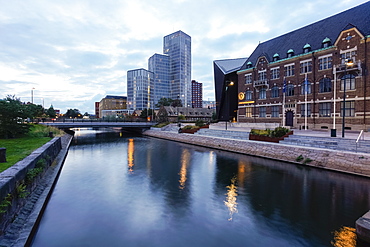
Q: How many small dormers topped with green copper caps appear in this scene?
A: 5